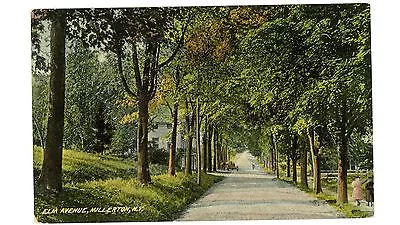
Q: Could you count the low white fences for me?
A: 1